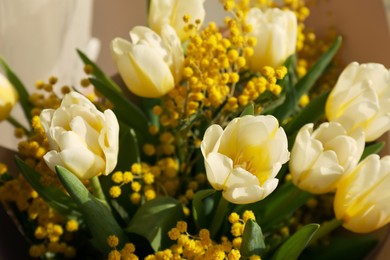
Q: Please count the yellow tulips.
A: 9